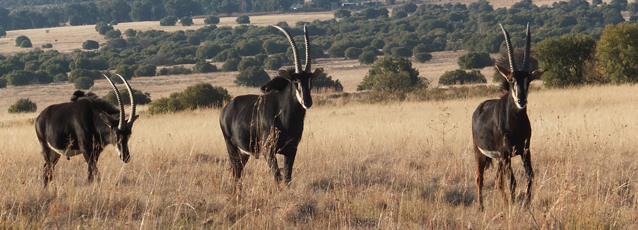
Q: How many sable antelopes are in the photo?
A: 3